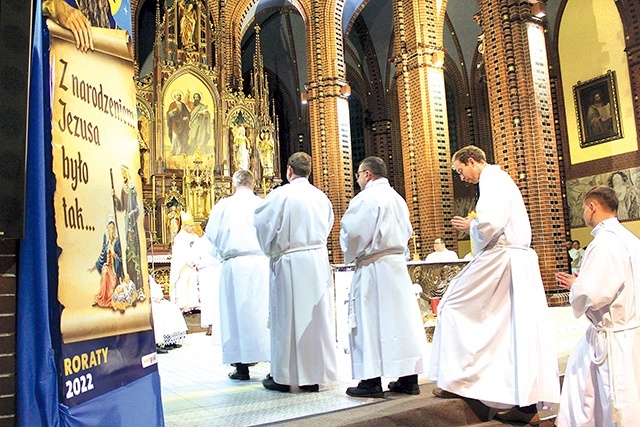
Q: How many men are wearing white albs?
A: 5